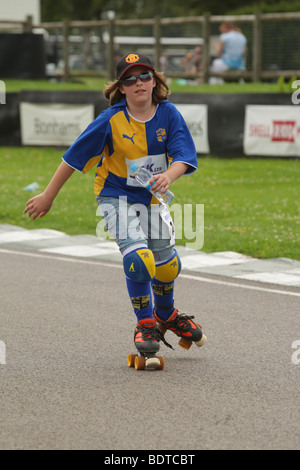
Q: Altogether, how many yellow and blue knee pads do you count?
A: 2